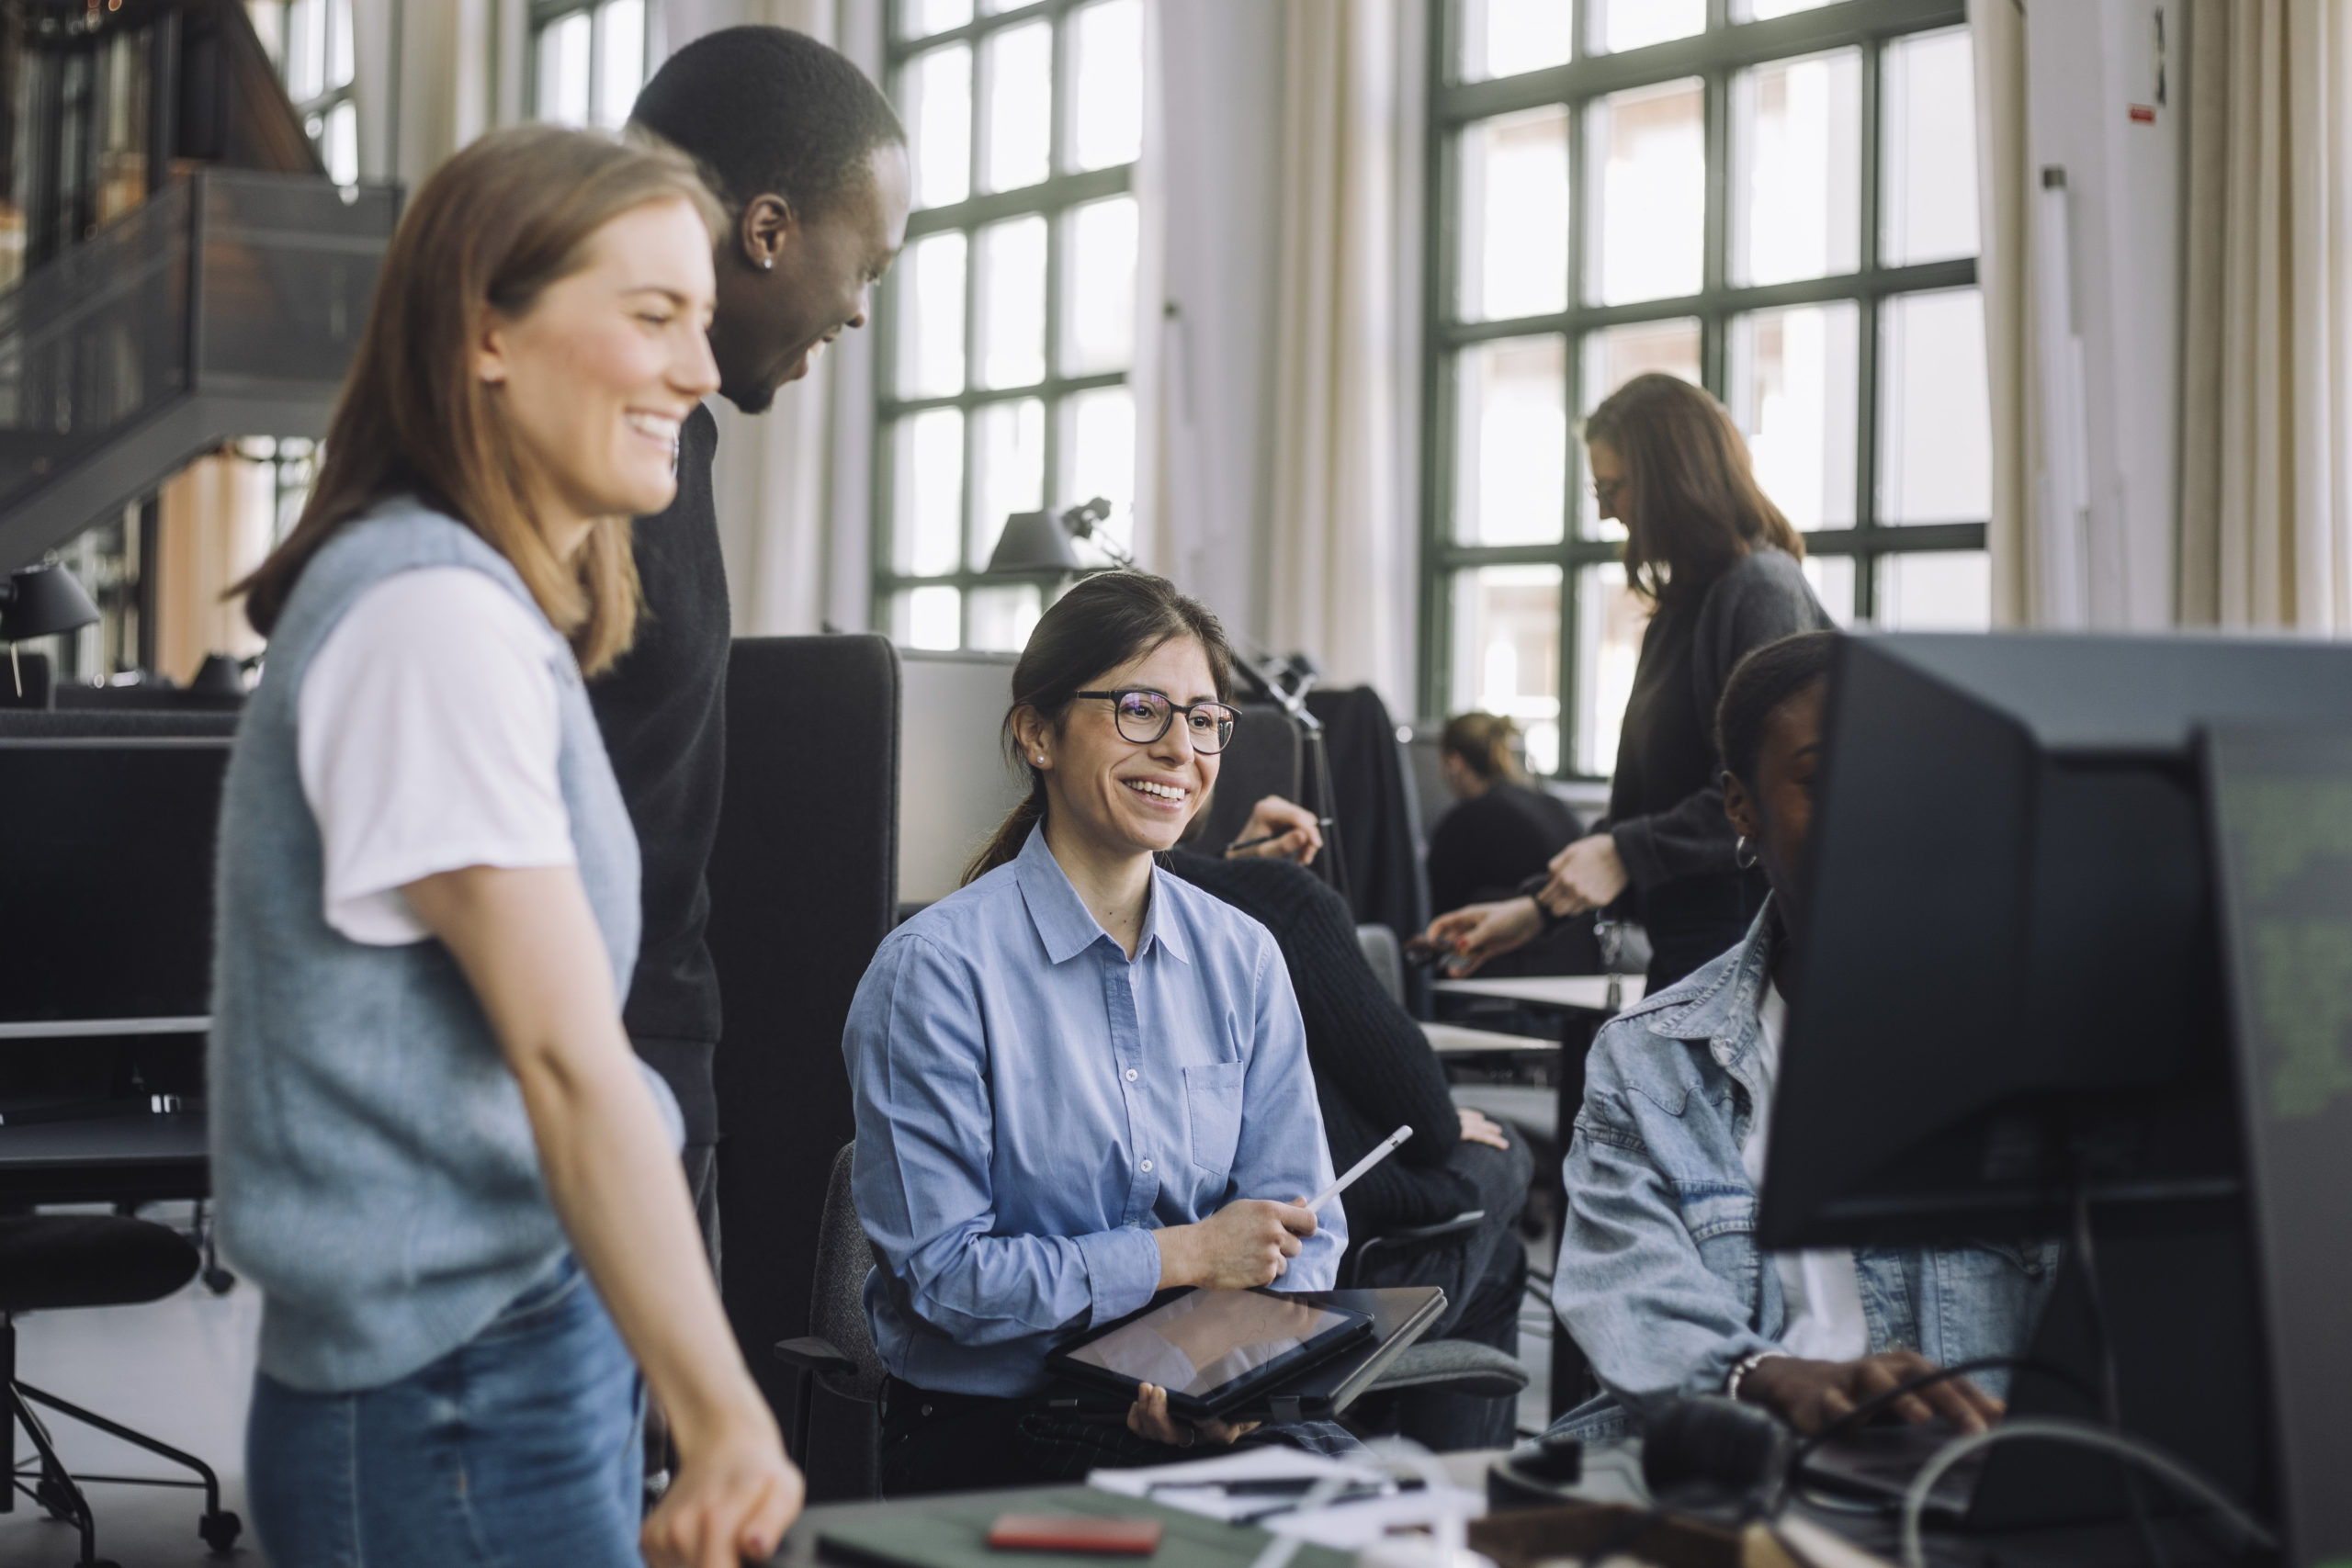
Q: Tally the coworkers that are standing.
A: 3